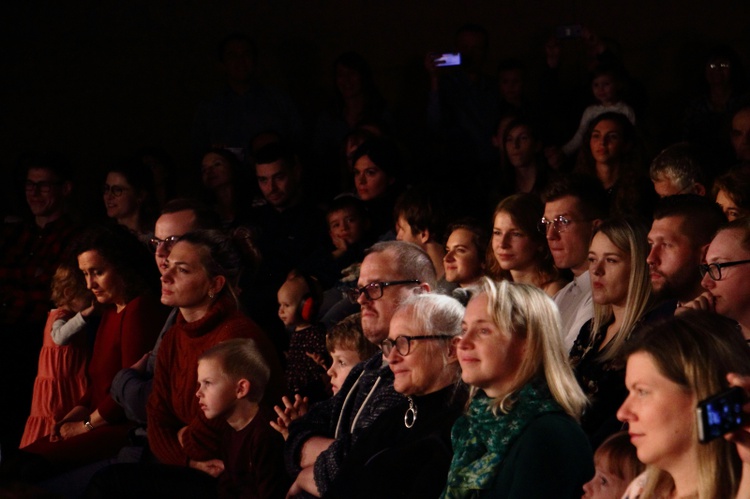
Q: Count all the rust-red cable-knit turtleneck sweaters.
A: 1